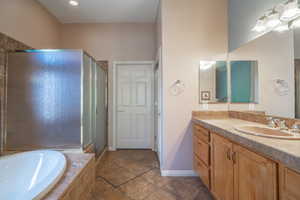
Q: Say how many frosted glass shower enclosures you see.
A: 1